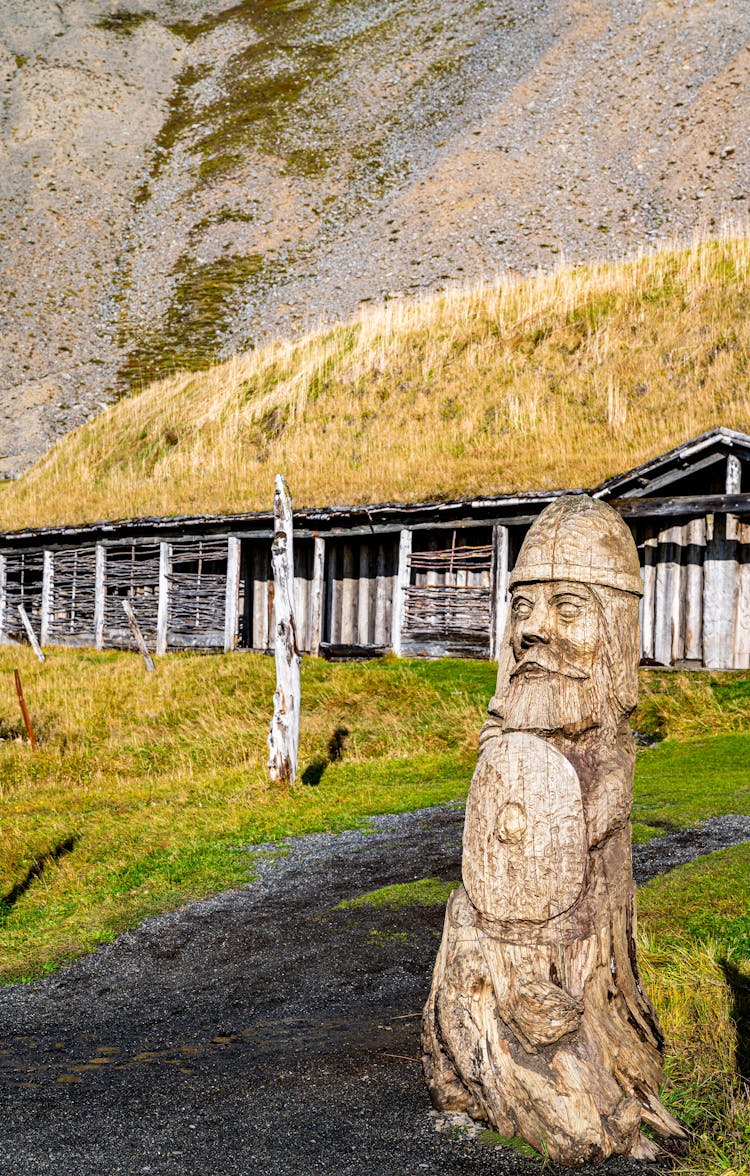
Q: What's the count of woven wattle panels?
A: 5